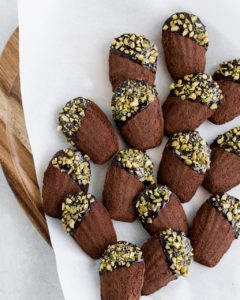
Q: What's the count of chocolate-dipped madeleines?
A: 15